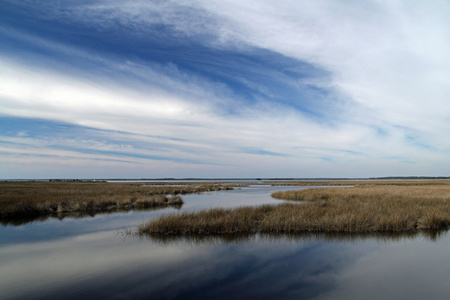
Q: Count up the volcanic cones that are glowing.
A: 0